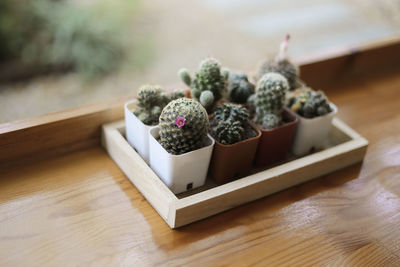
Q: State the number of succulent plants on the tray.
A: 8